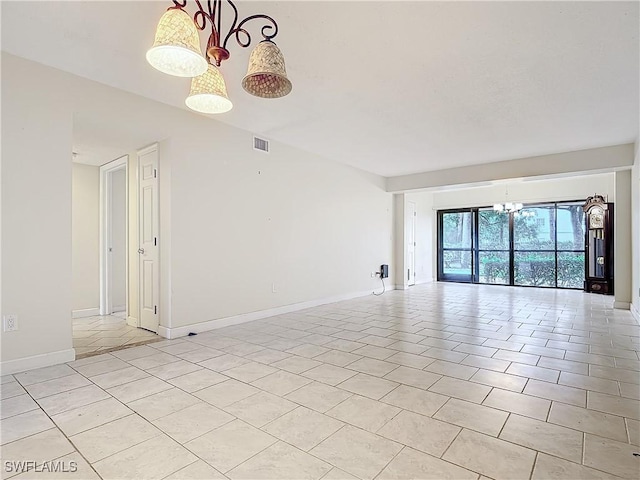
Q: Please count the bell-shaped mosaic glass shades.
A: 3